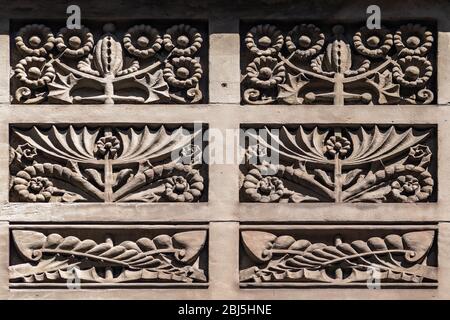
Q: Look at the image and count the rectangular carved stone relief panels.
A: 6